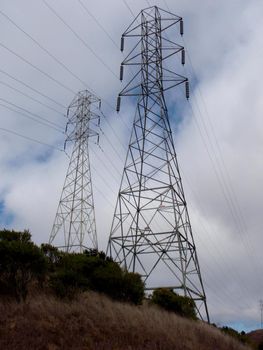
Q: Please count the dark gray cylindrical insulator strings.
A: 12